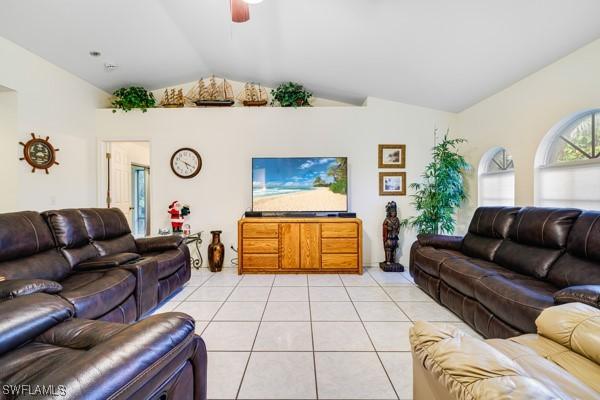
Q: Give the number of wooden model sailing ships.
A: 3